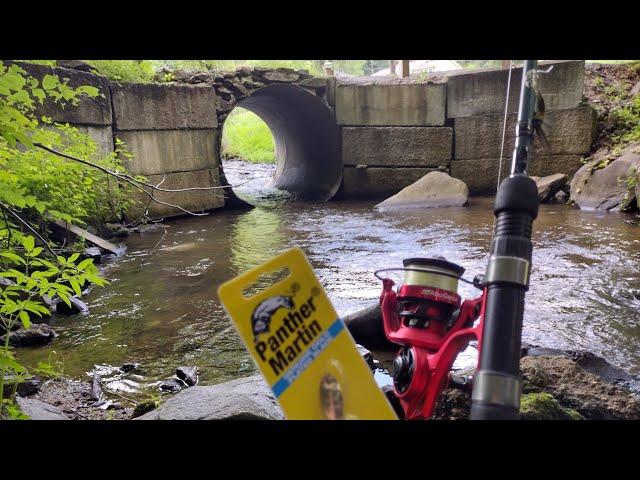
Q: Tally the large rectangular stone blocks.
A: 11